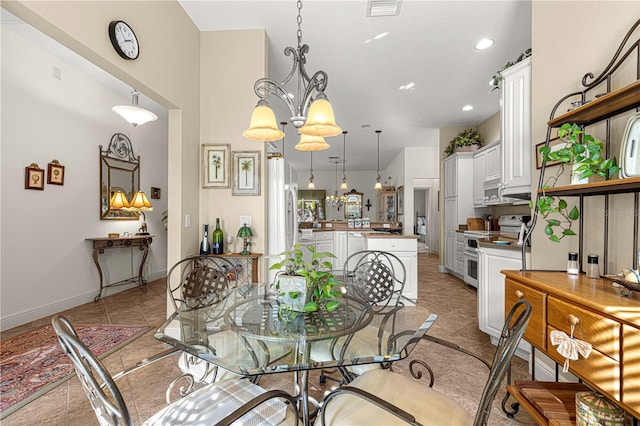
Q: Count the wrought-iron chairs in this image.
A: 4